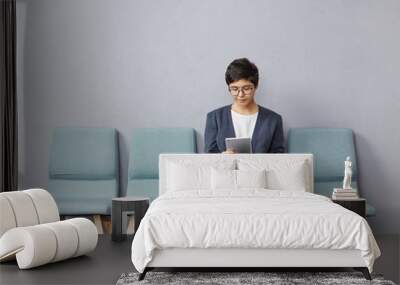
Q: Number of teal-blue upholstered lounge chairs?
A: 3